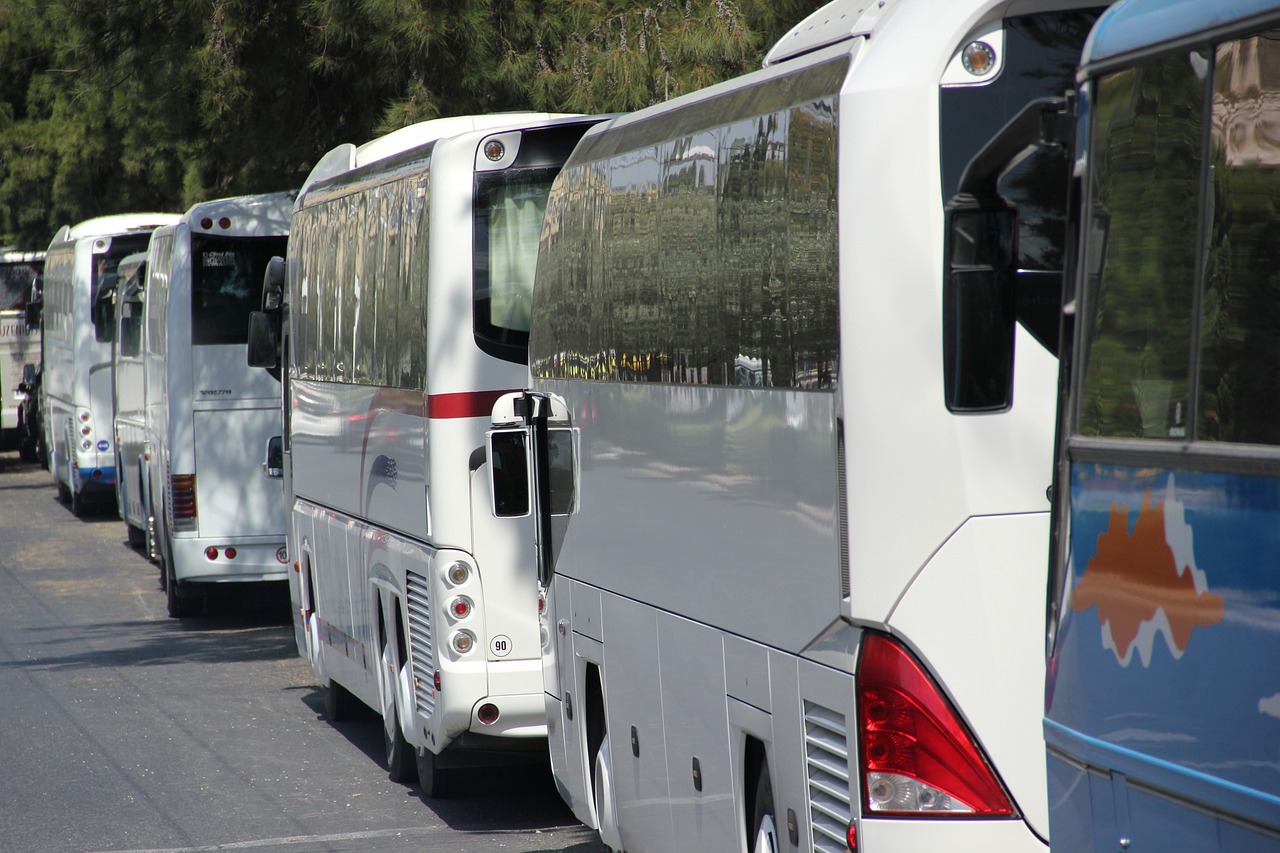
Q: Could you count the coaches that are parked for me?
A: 7